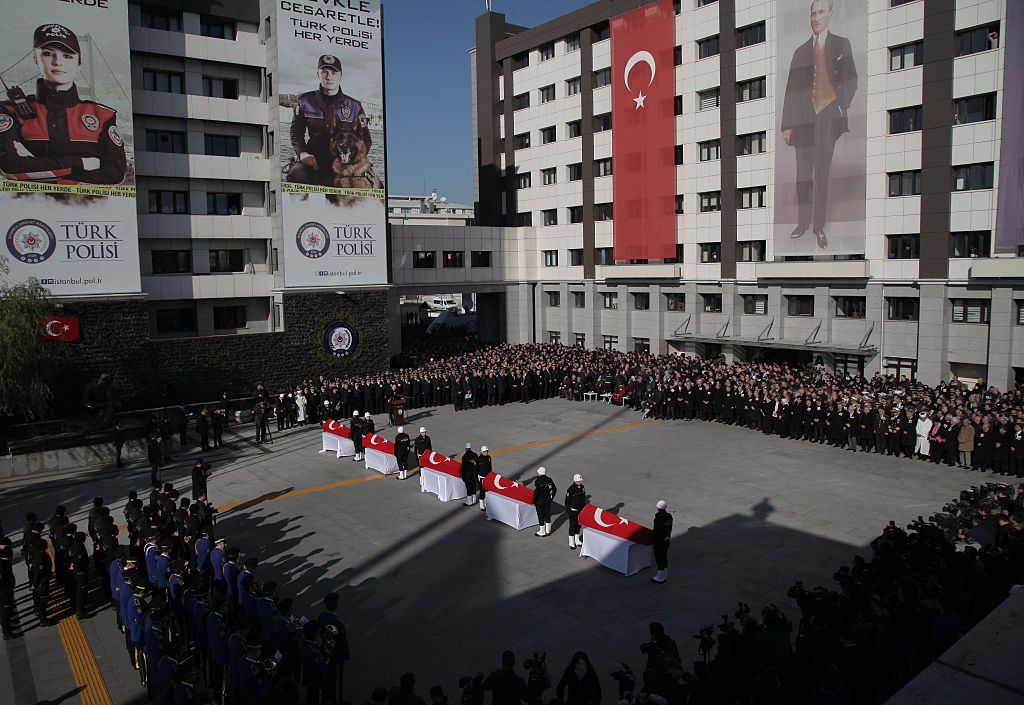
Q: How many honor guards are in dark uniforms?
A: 10